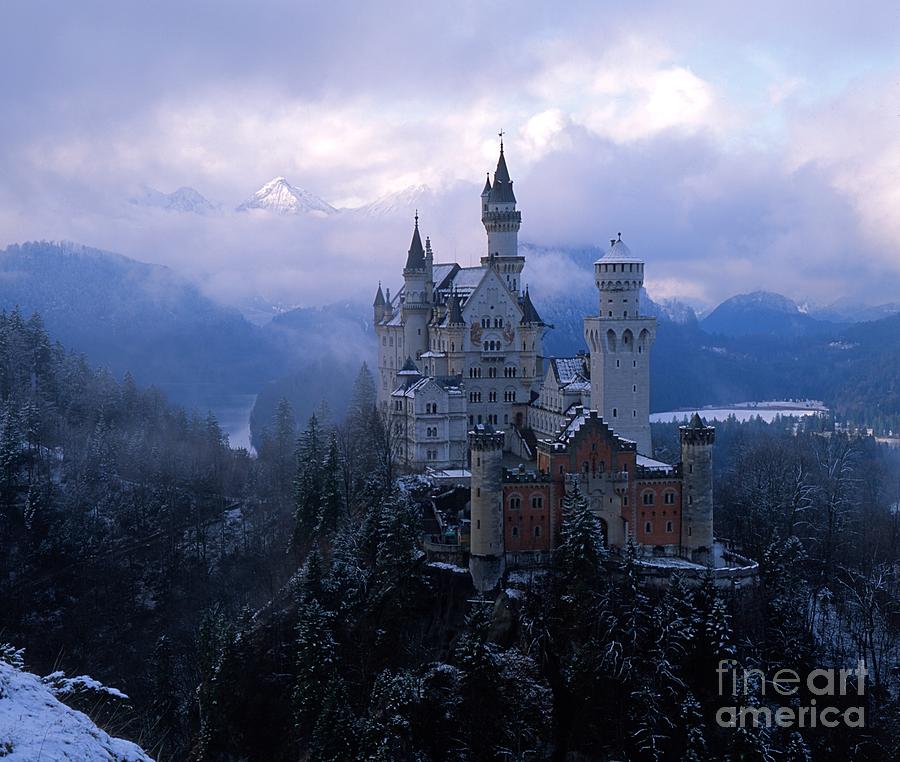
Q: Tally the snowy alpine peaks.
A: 3